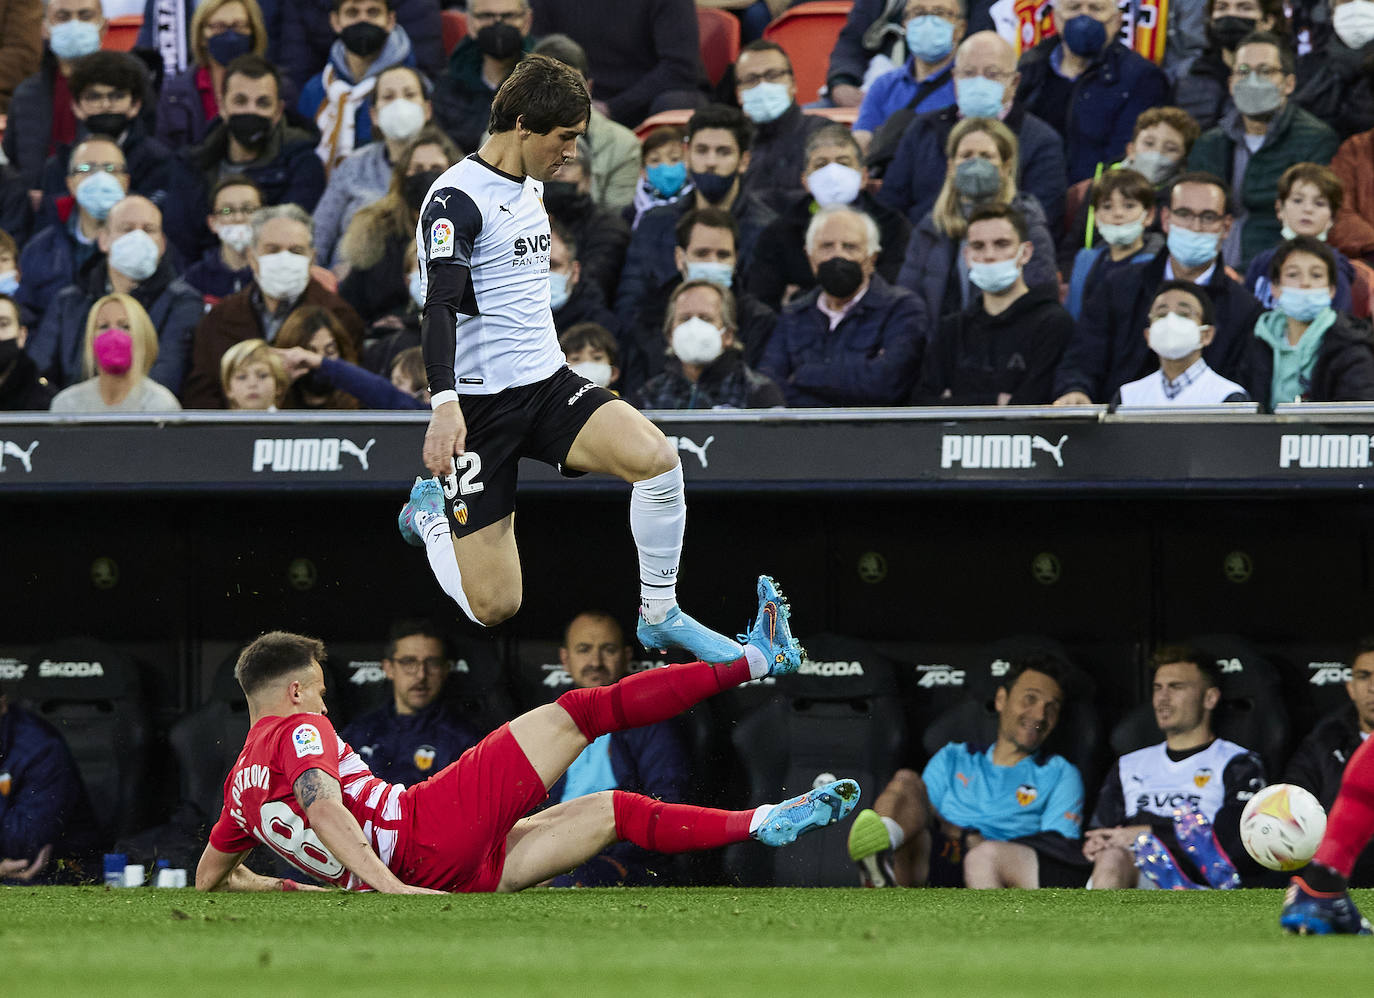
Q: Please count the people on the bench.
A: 6